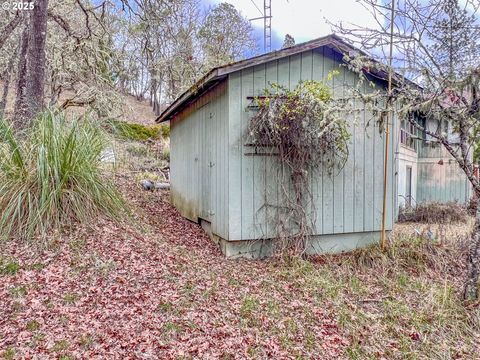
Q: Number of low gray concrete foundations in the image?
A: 1